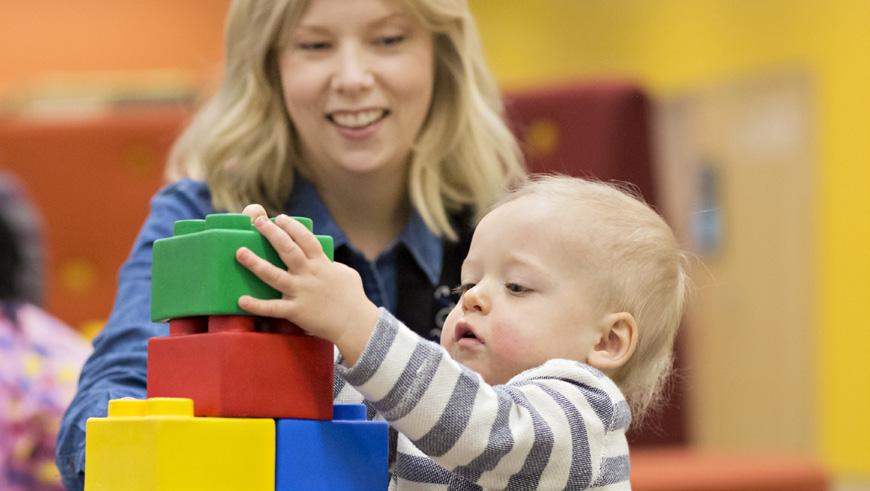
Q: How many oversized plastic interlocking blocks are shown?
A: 4